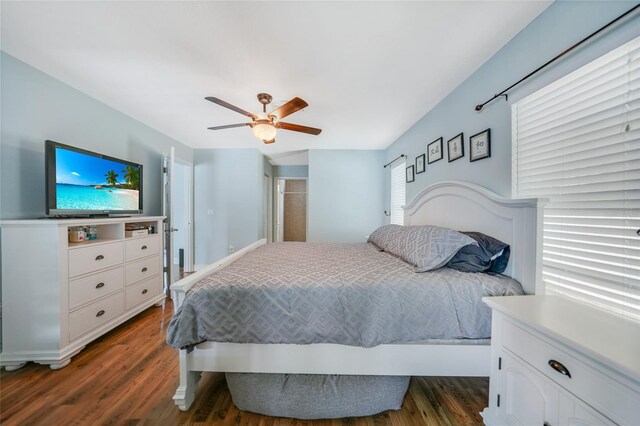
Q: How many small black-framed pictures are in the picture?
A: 5